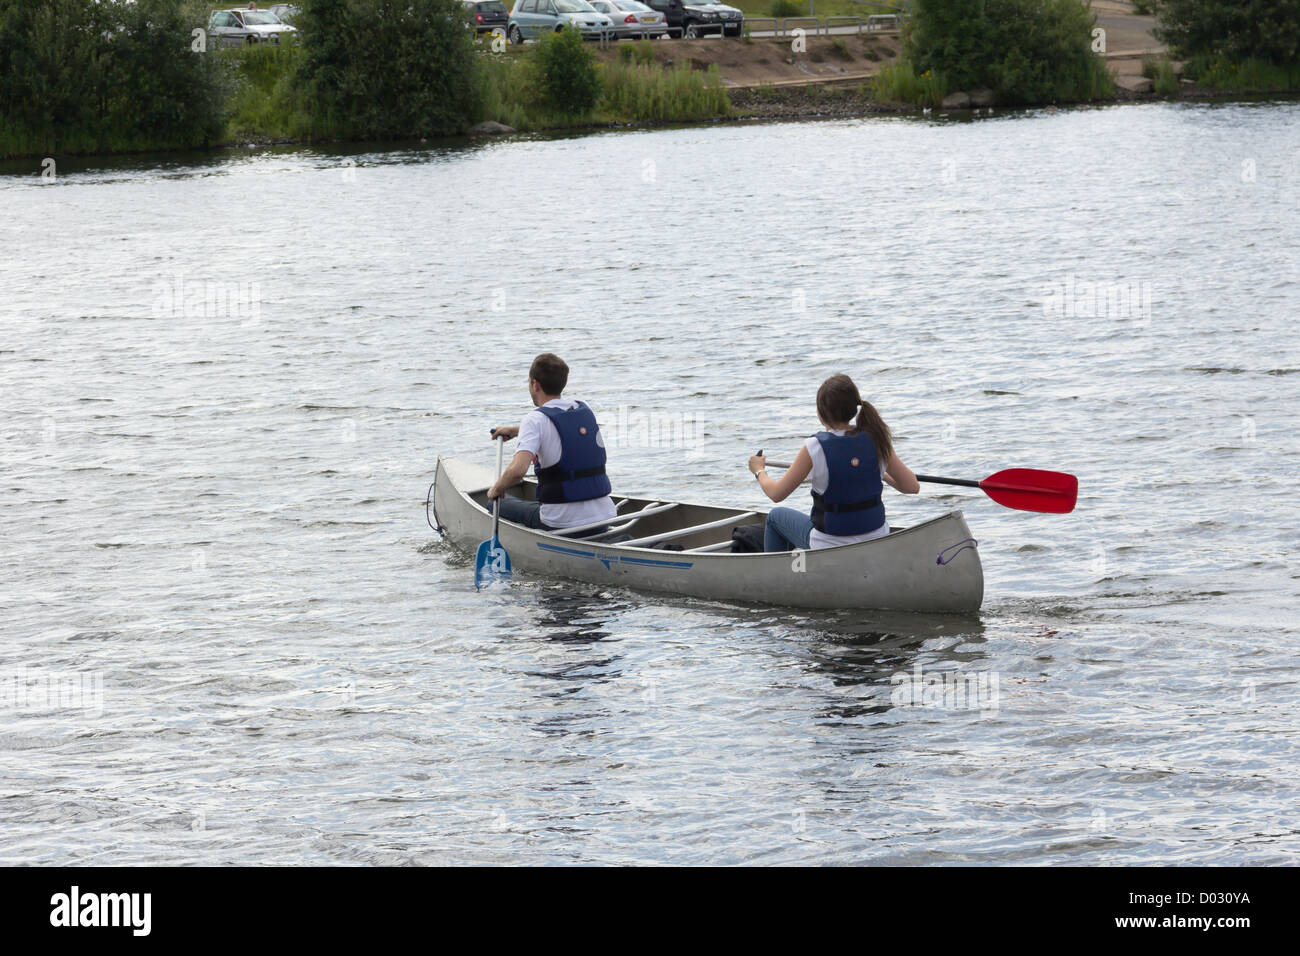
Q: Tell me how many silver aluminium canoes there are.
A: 1